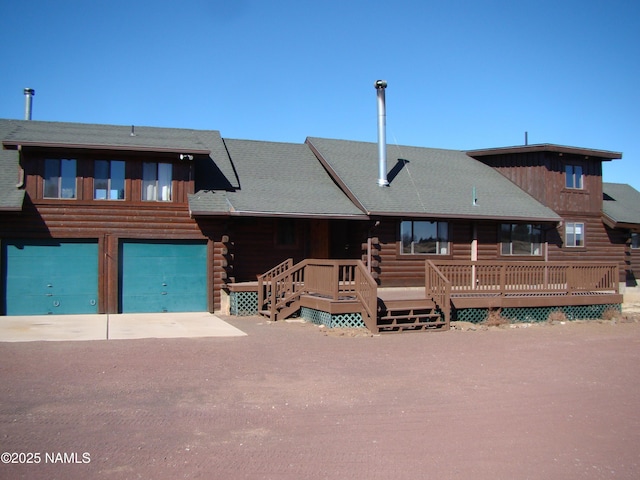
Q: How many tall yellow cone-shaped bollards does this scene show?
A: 0